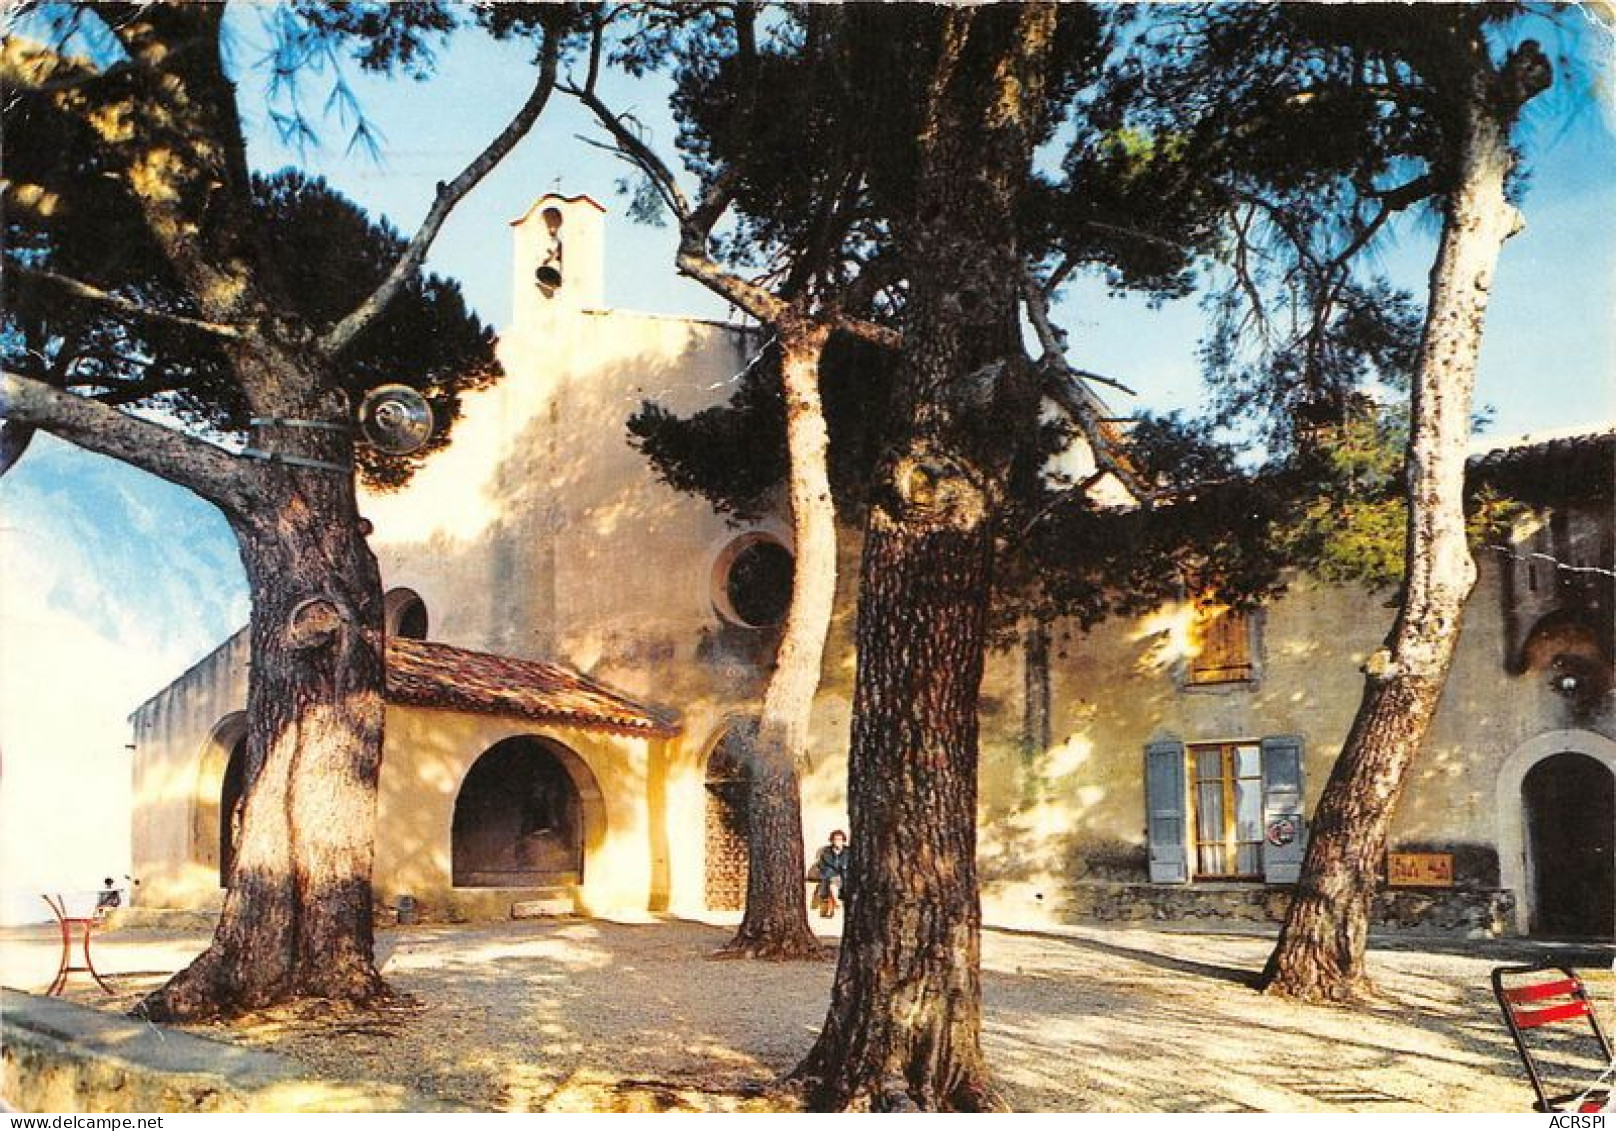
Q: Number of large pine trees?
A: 4